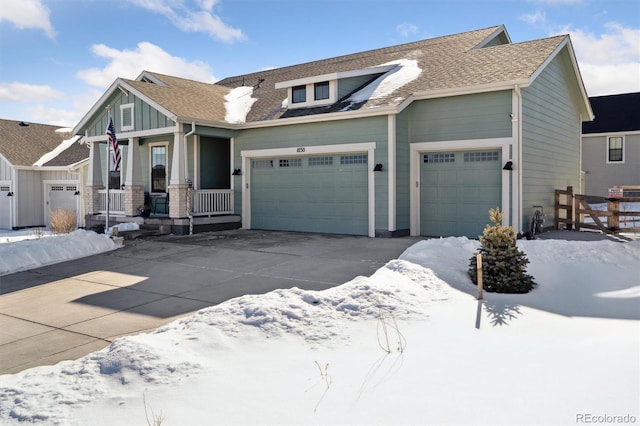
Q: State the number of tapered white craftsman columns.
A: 3